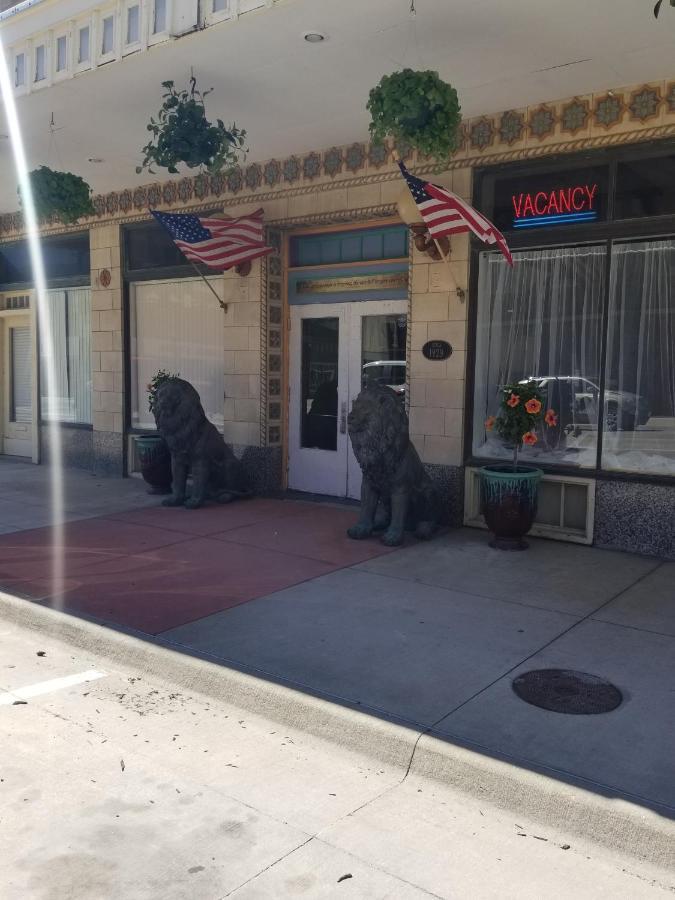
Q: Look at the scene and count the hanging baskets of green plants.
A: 3